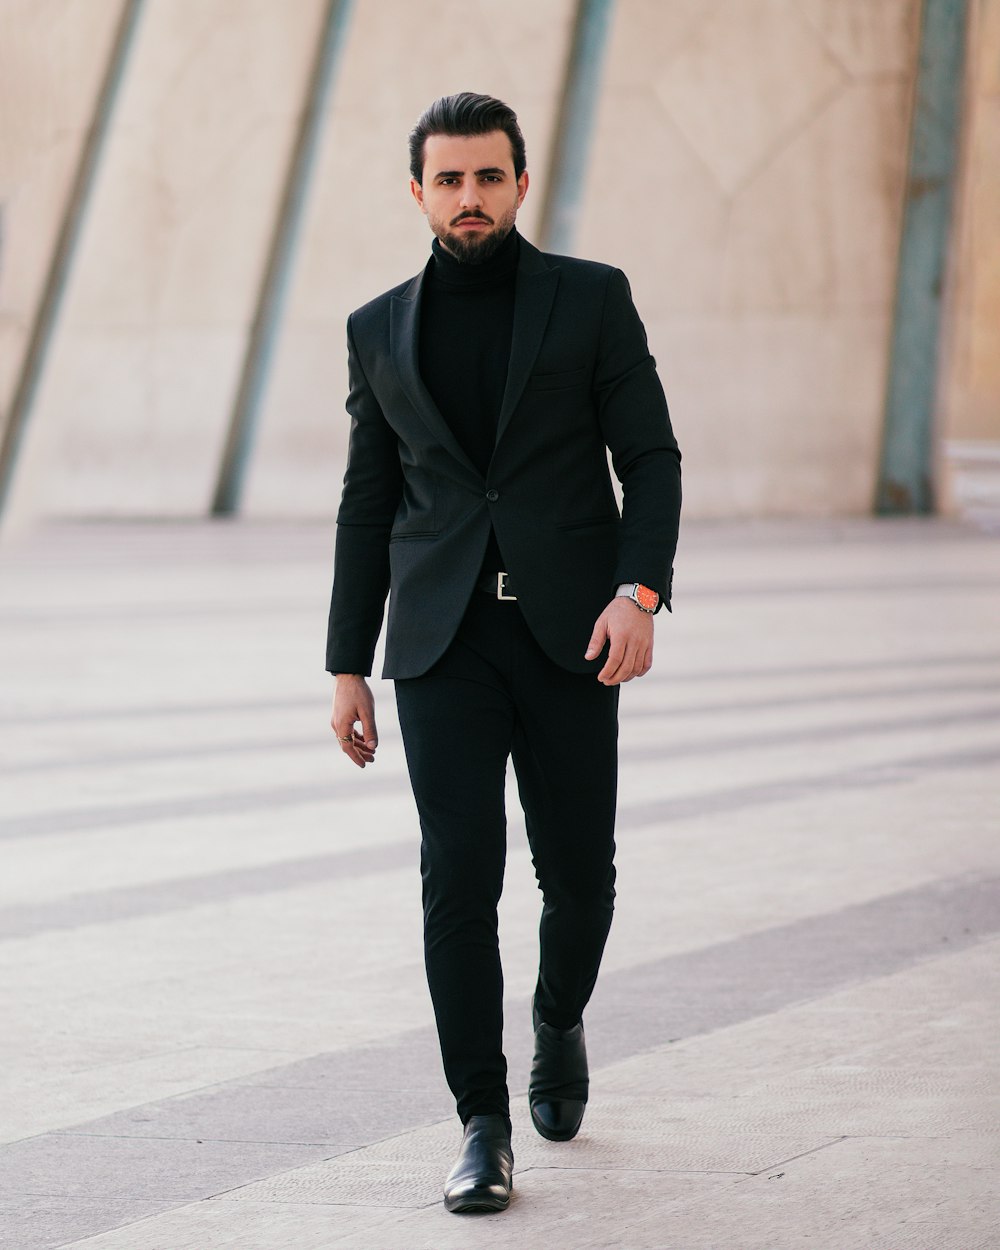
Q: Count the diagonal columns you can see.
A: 4